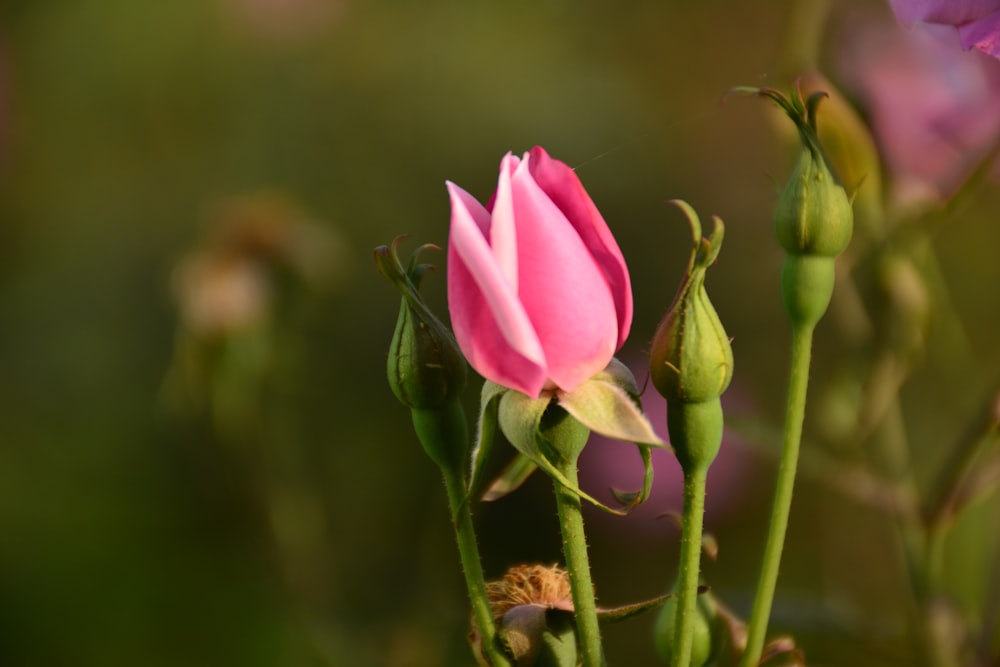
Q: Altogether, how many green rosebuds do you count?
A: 3